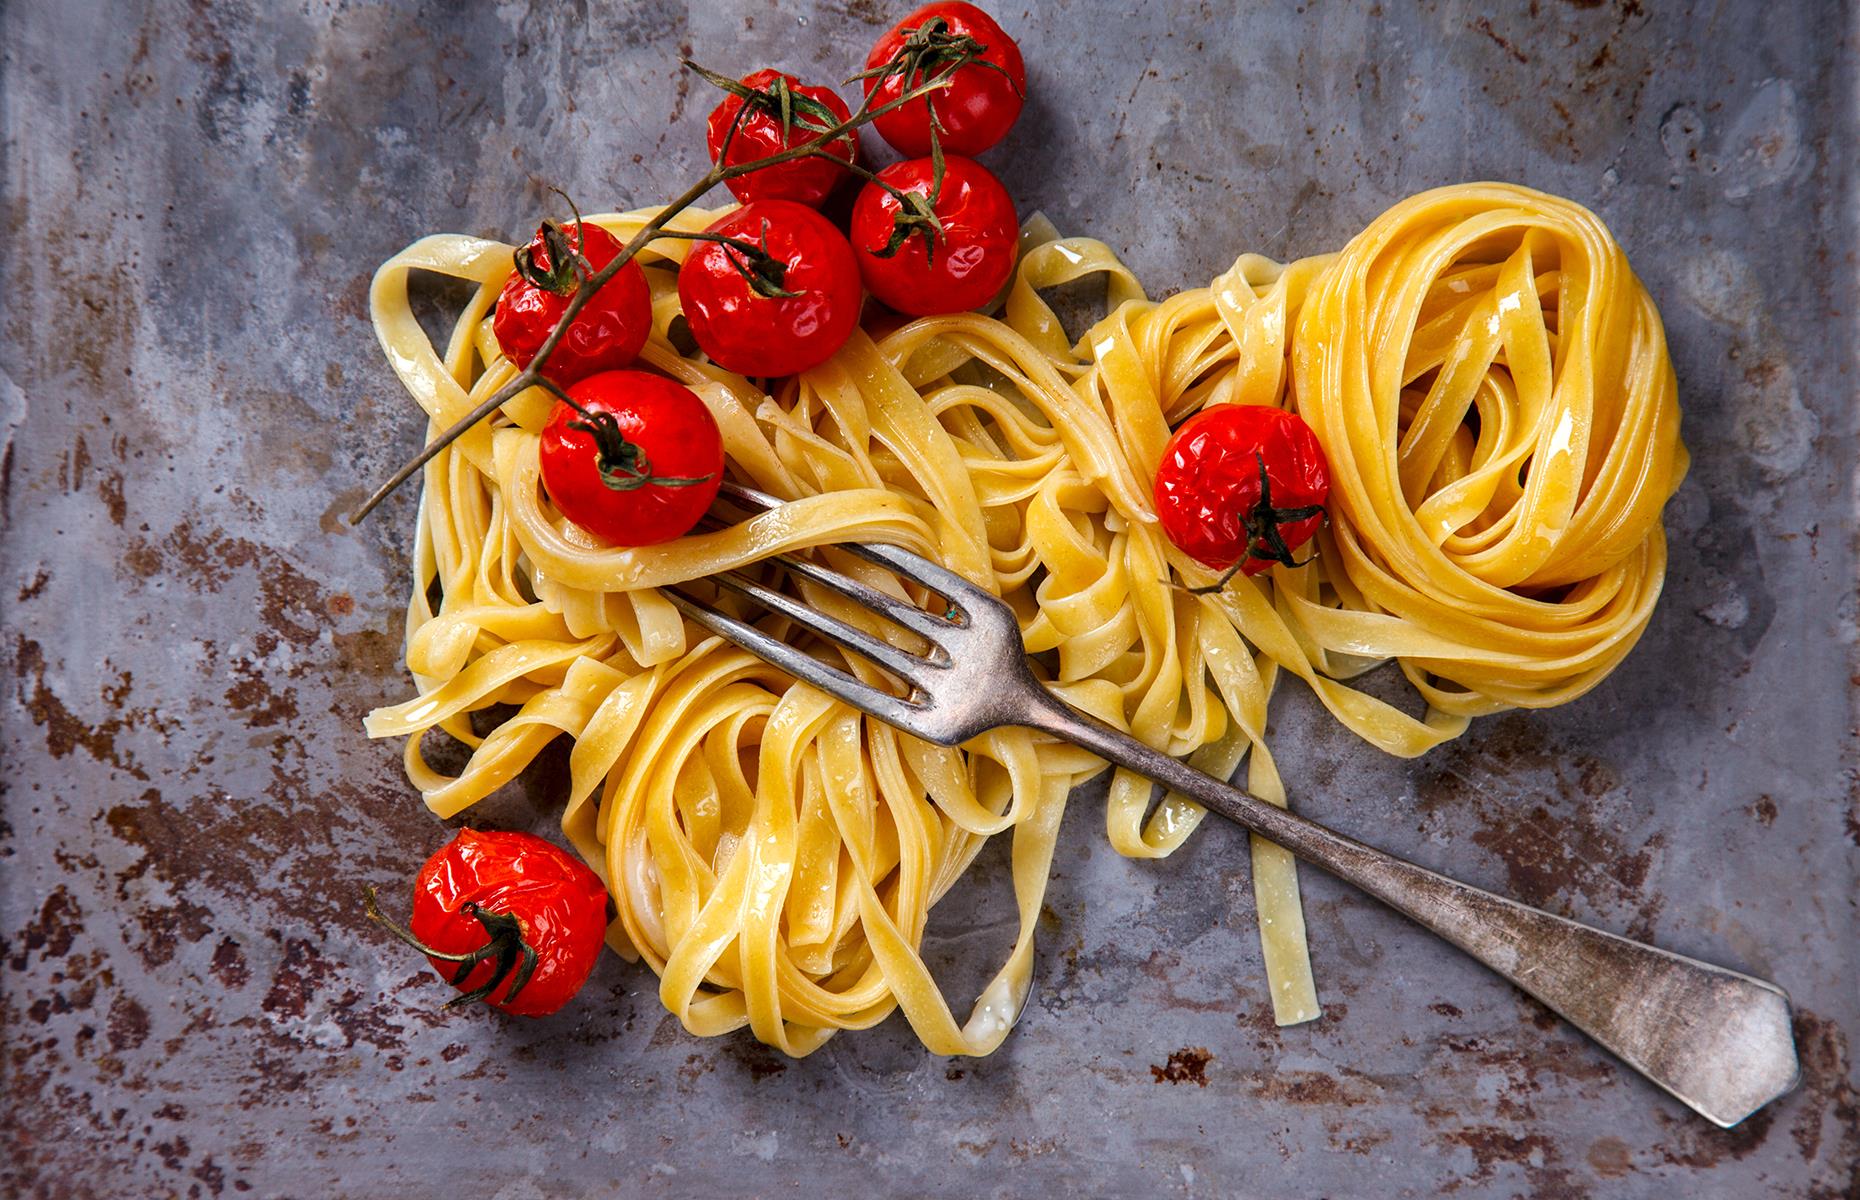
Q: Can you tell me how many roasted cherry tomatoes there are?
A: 8